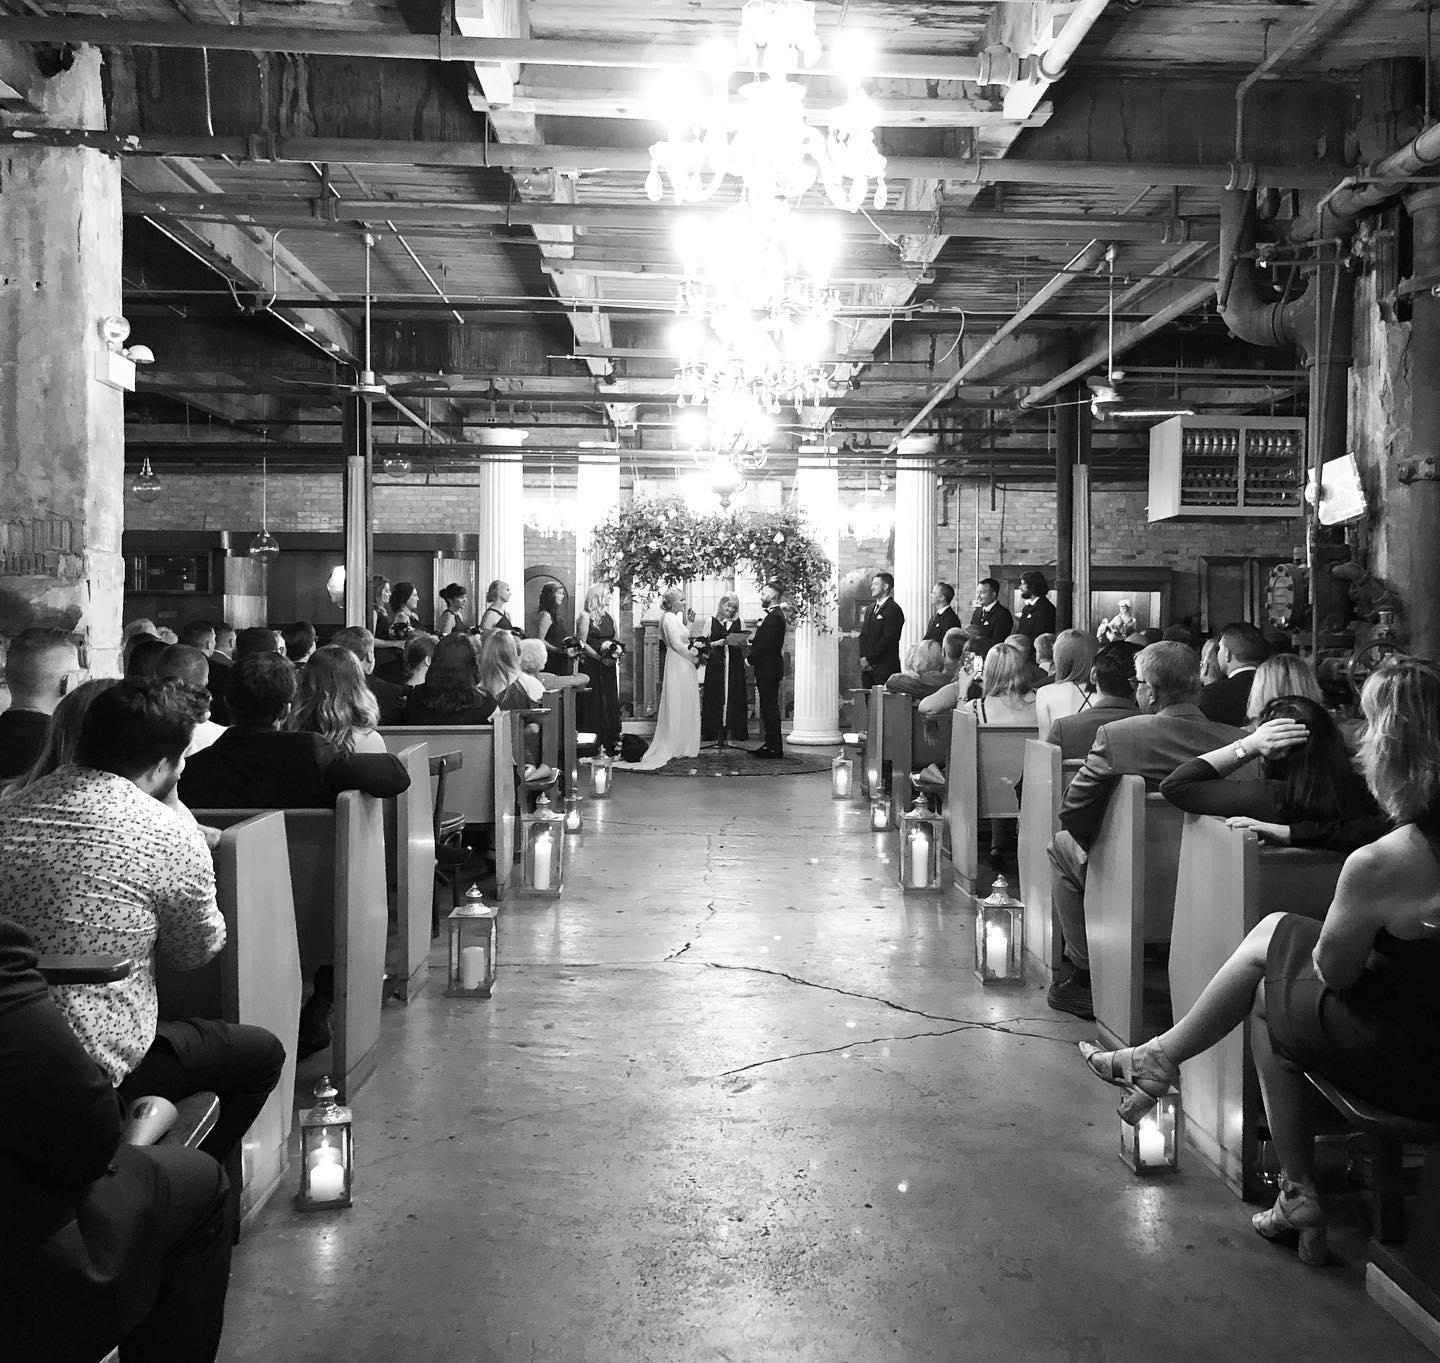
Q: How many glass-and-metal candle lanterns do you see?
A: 10